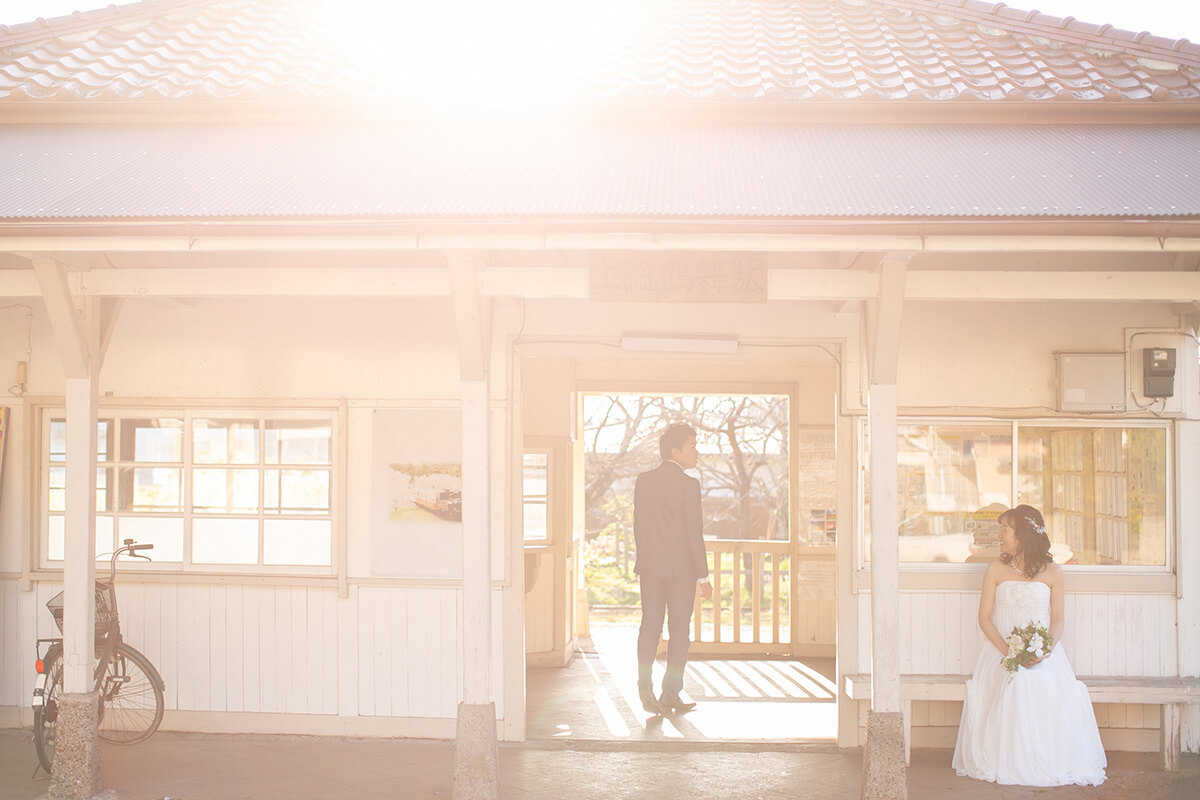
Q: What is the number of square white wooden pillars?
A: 3